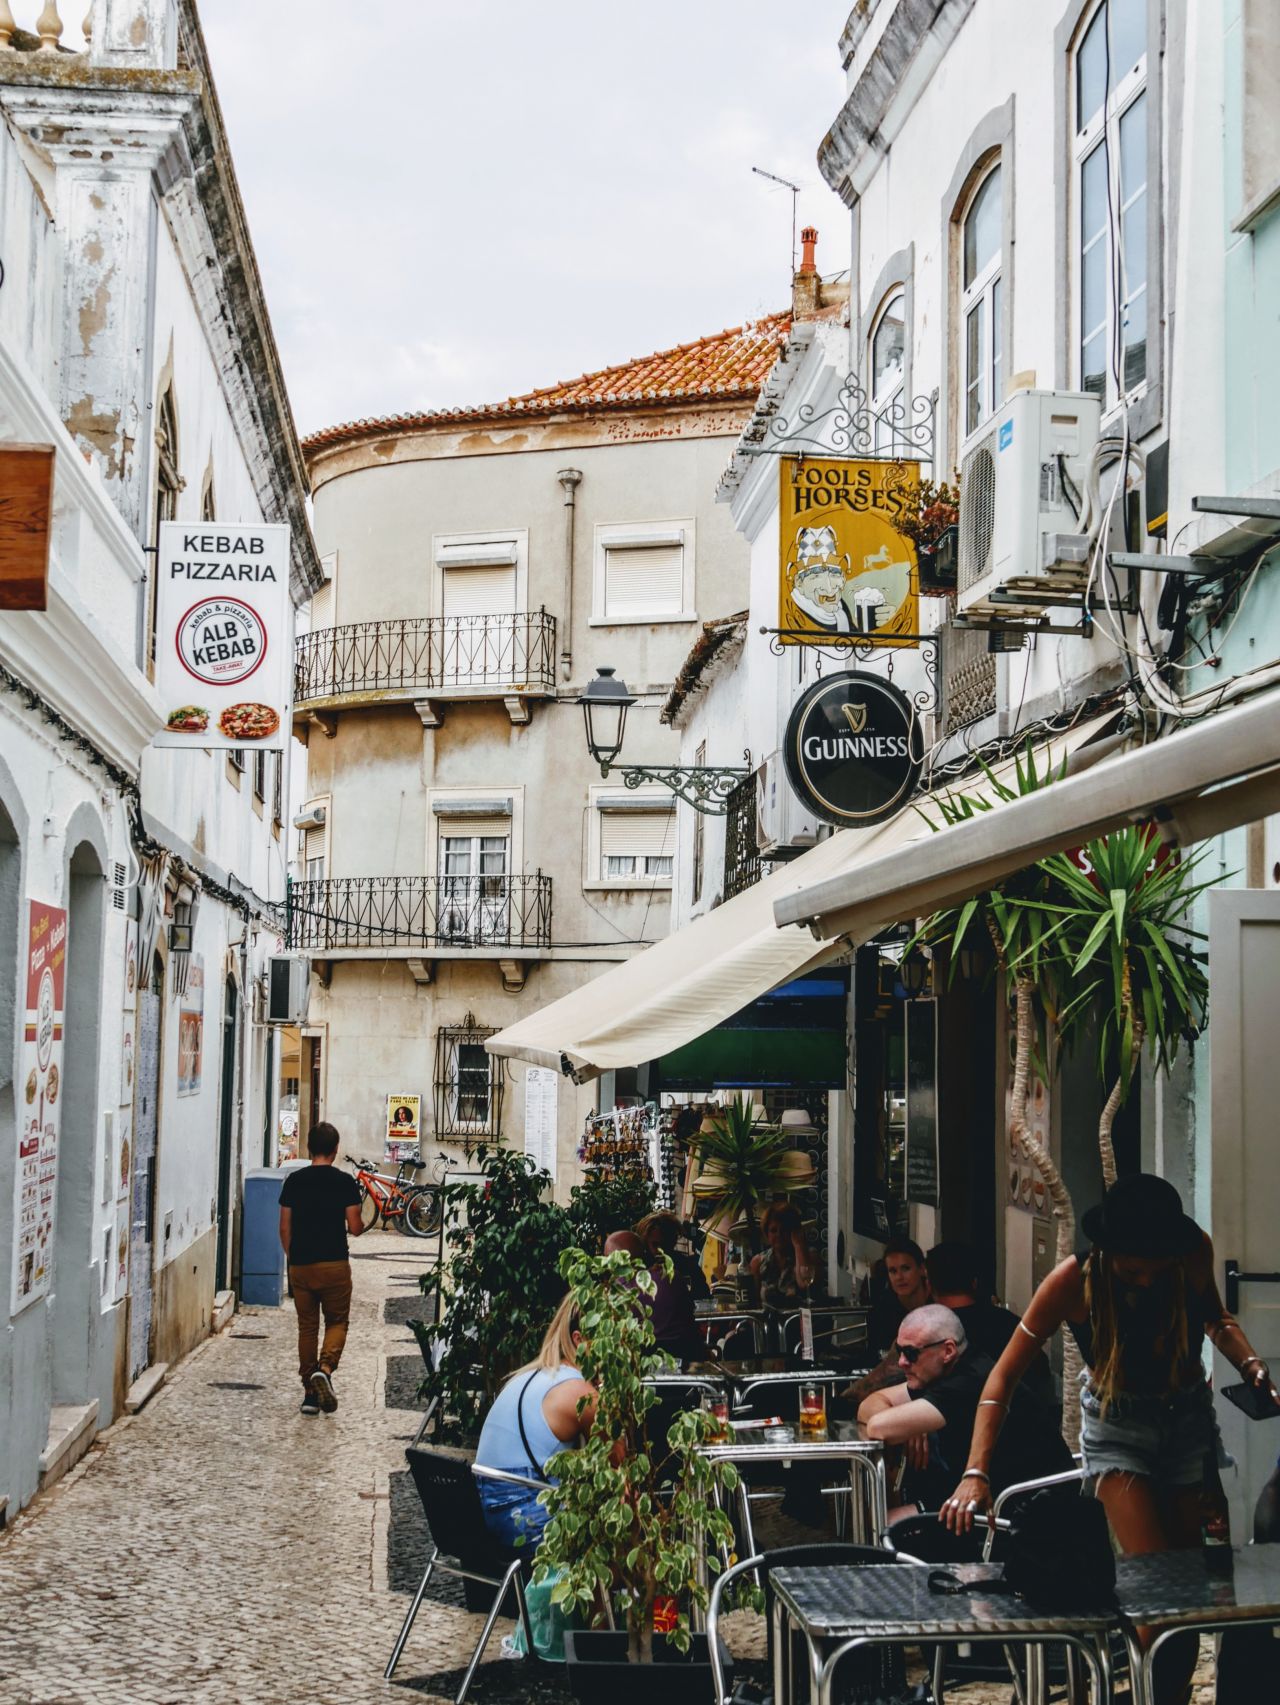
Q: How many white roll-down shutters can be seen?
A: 6